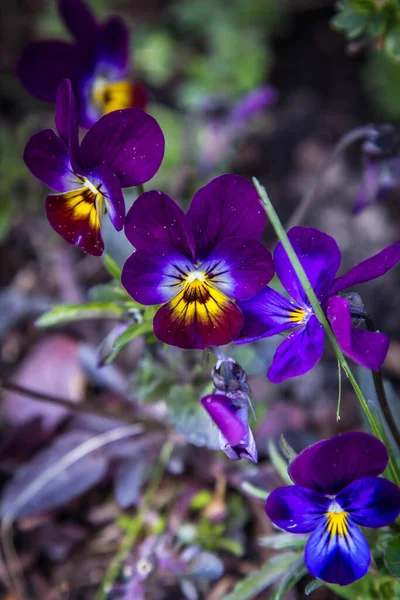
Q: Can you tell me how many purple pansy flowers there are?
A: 5